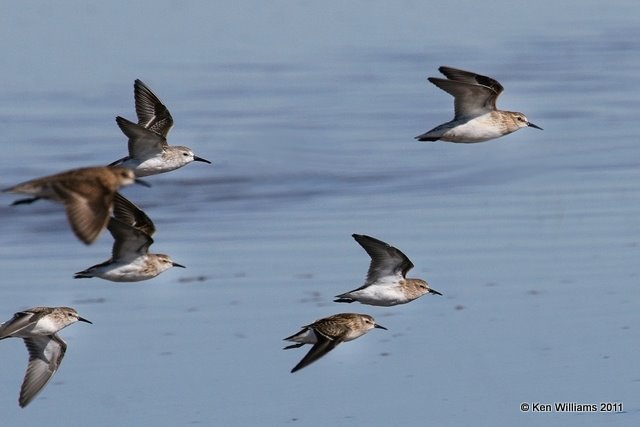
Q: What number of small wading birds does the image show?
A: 7